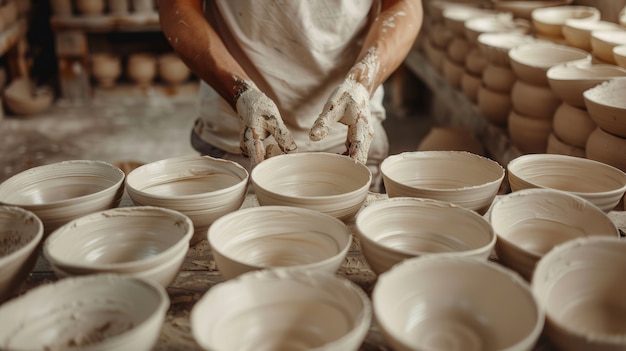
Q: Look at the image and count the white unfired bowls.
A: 14